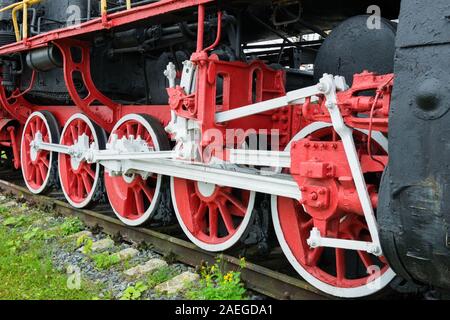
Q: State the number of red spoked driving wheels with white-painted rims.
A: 5